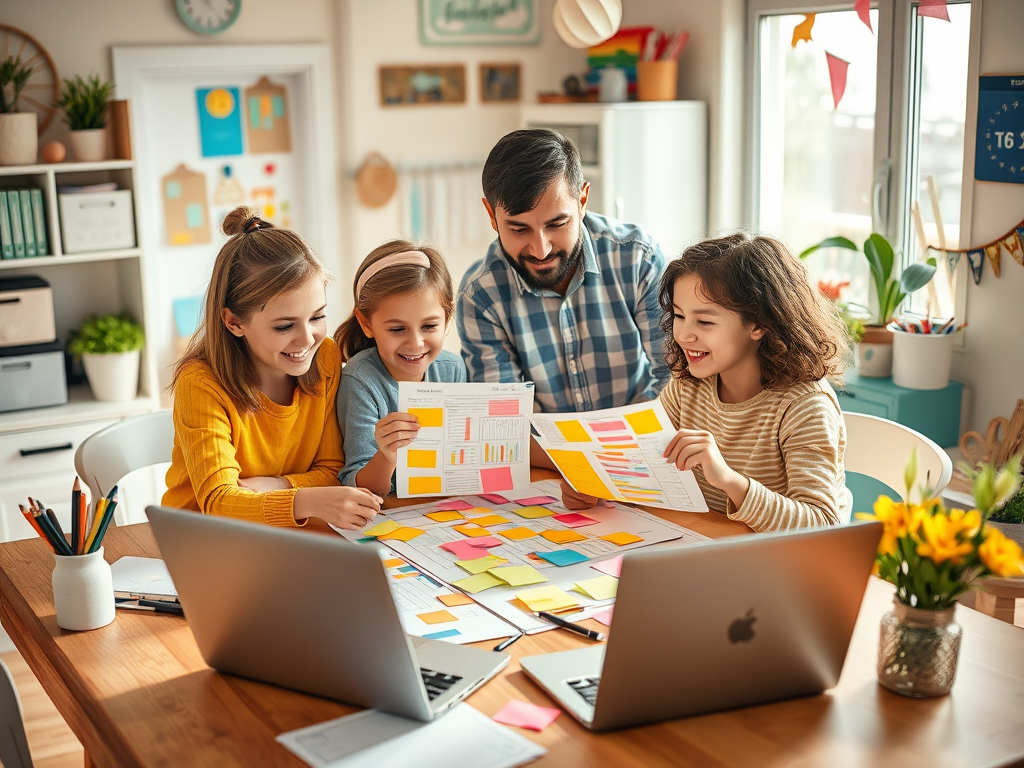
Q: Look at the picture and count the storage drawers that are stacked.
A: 2